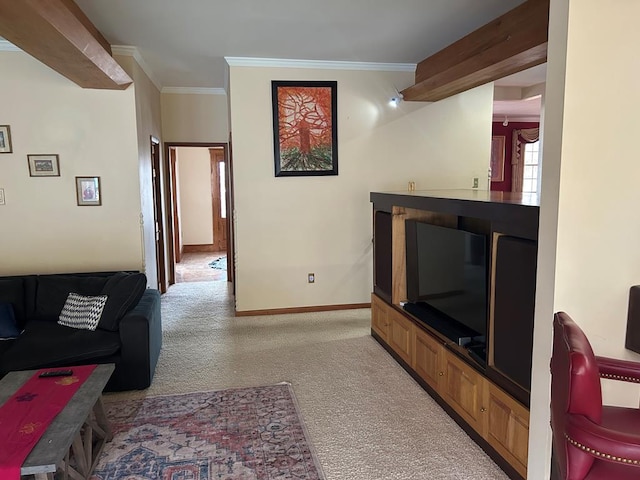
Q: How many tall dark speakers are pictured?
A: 2